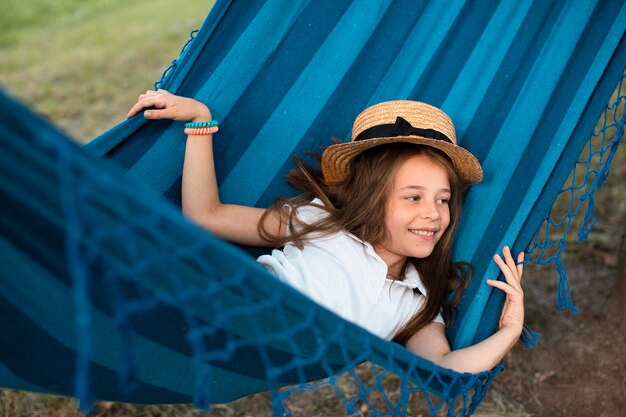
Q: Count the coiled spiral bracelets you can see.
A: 2